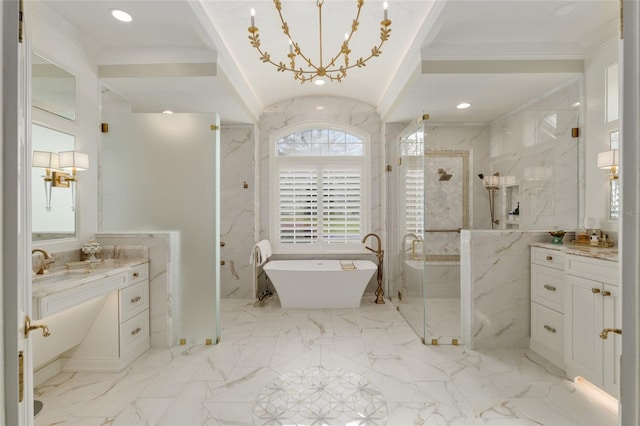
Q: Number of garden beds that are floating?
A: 0